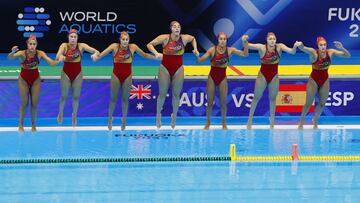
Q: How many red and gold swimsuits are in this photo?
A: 7